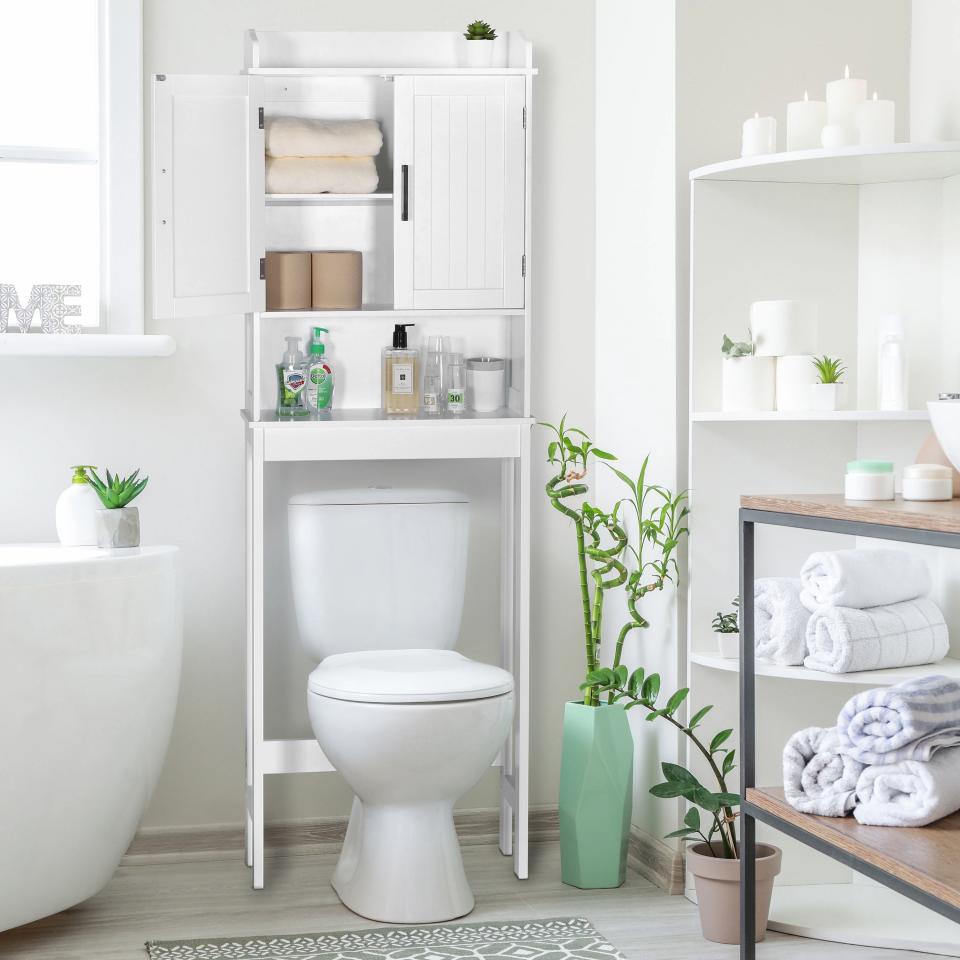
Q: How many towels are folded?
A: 2